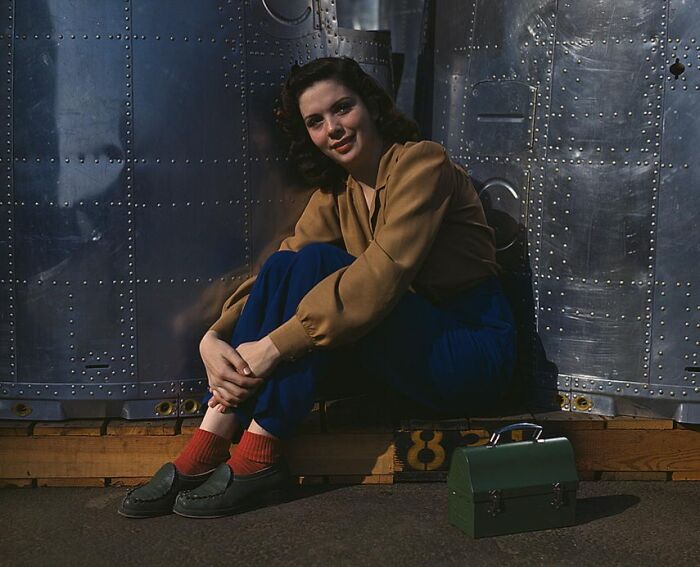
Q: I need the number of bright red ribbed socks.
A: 2